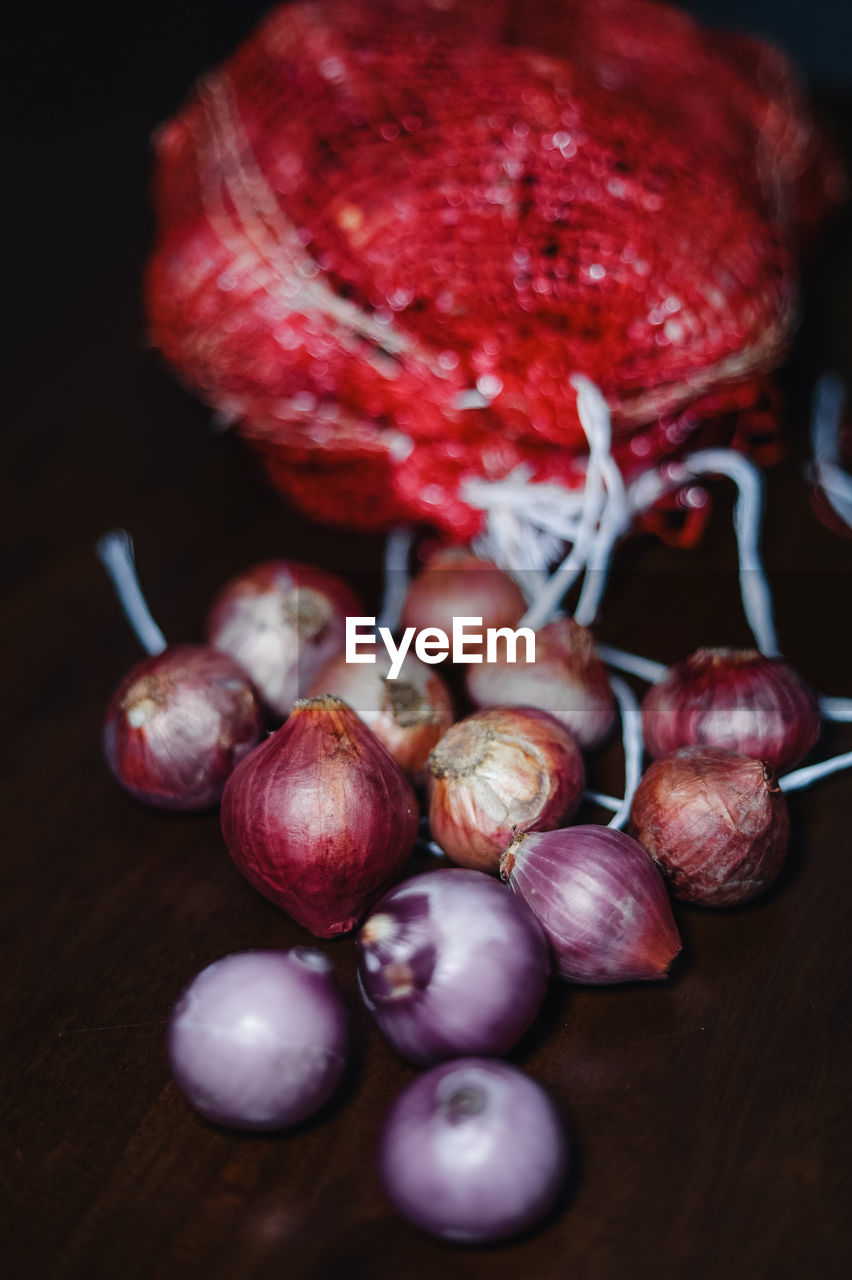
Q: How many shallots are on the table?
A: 13